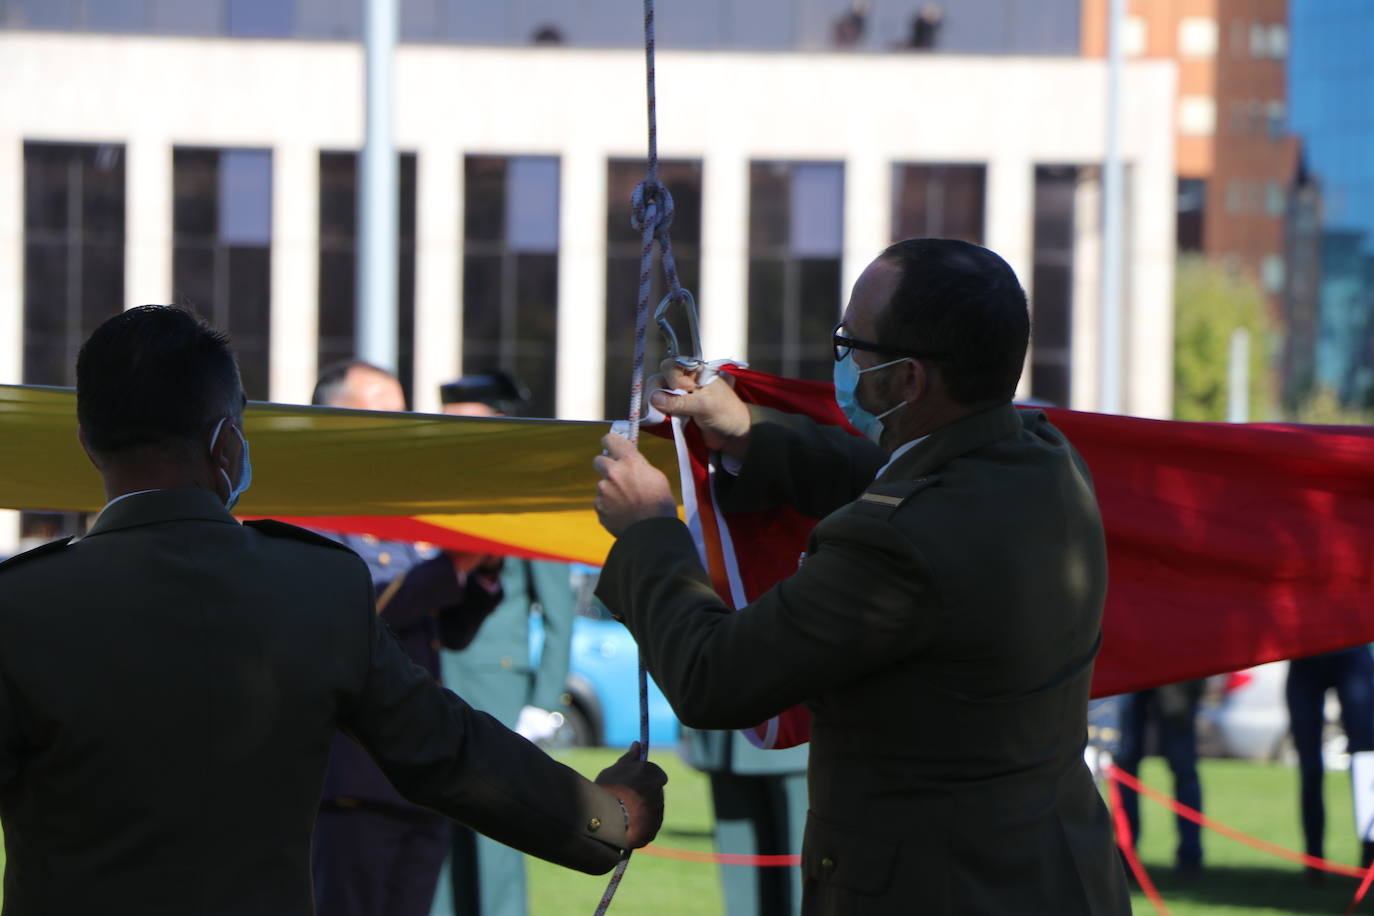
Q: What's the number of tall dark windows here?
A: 8